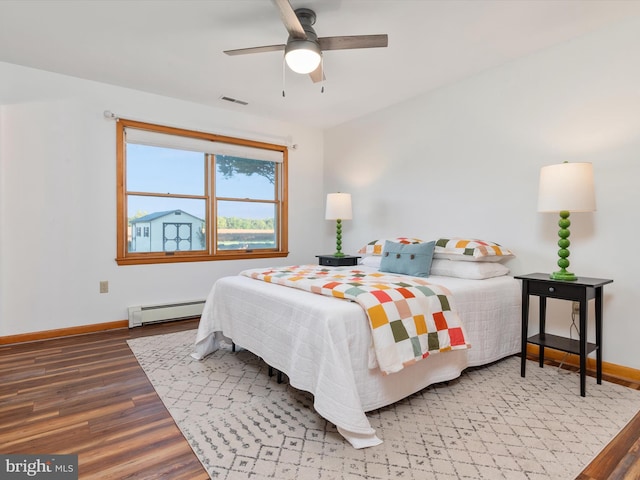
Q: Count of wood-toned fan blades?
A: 4